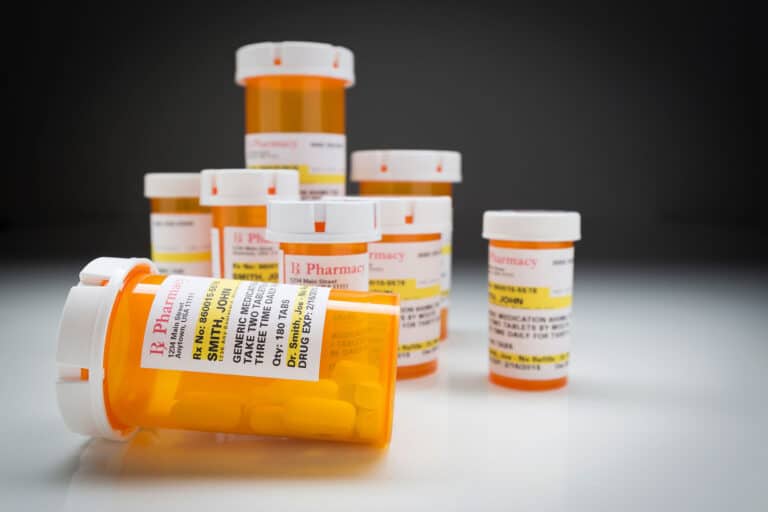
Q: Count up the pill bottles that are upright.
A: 7